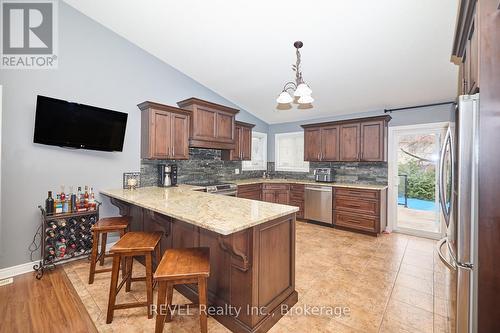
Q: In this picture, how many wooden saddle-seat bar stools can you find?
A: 3